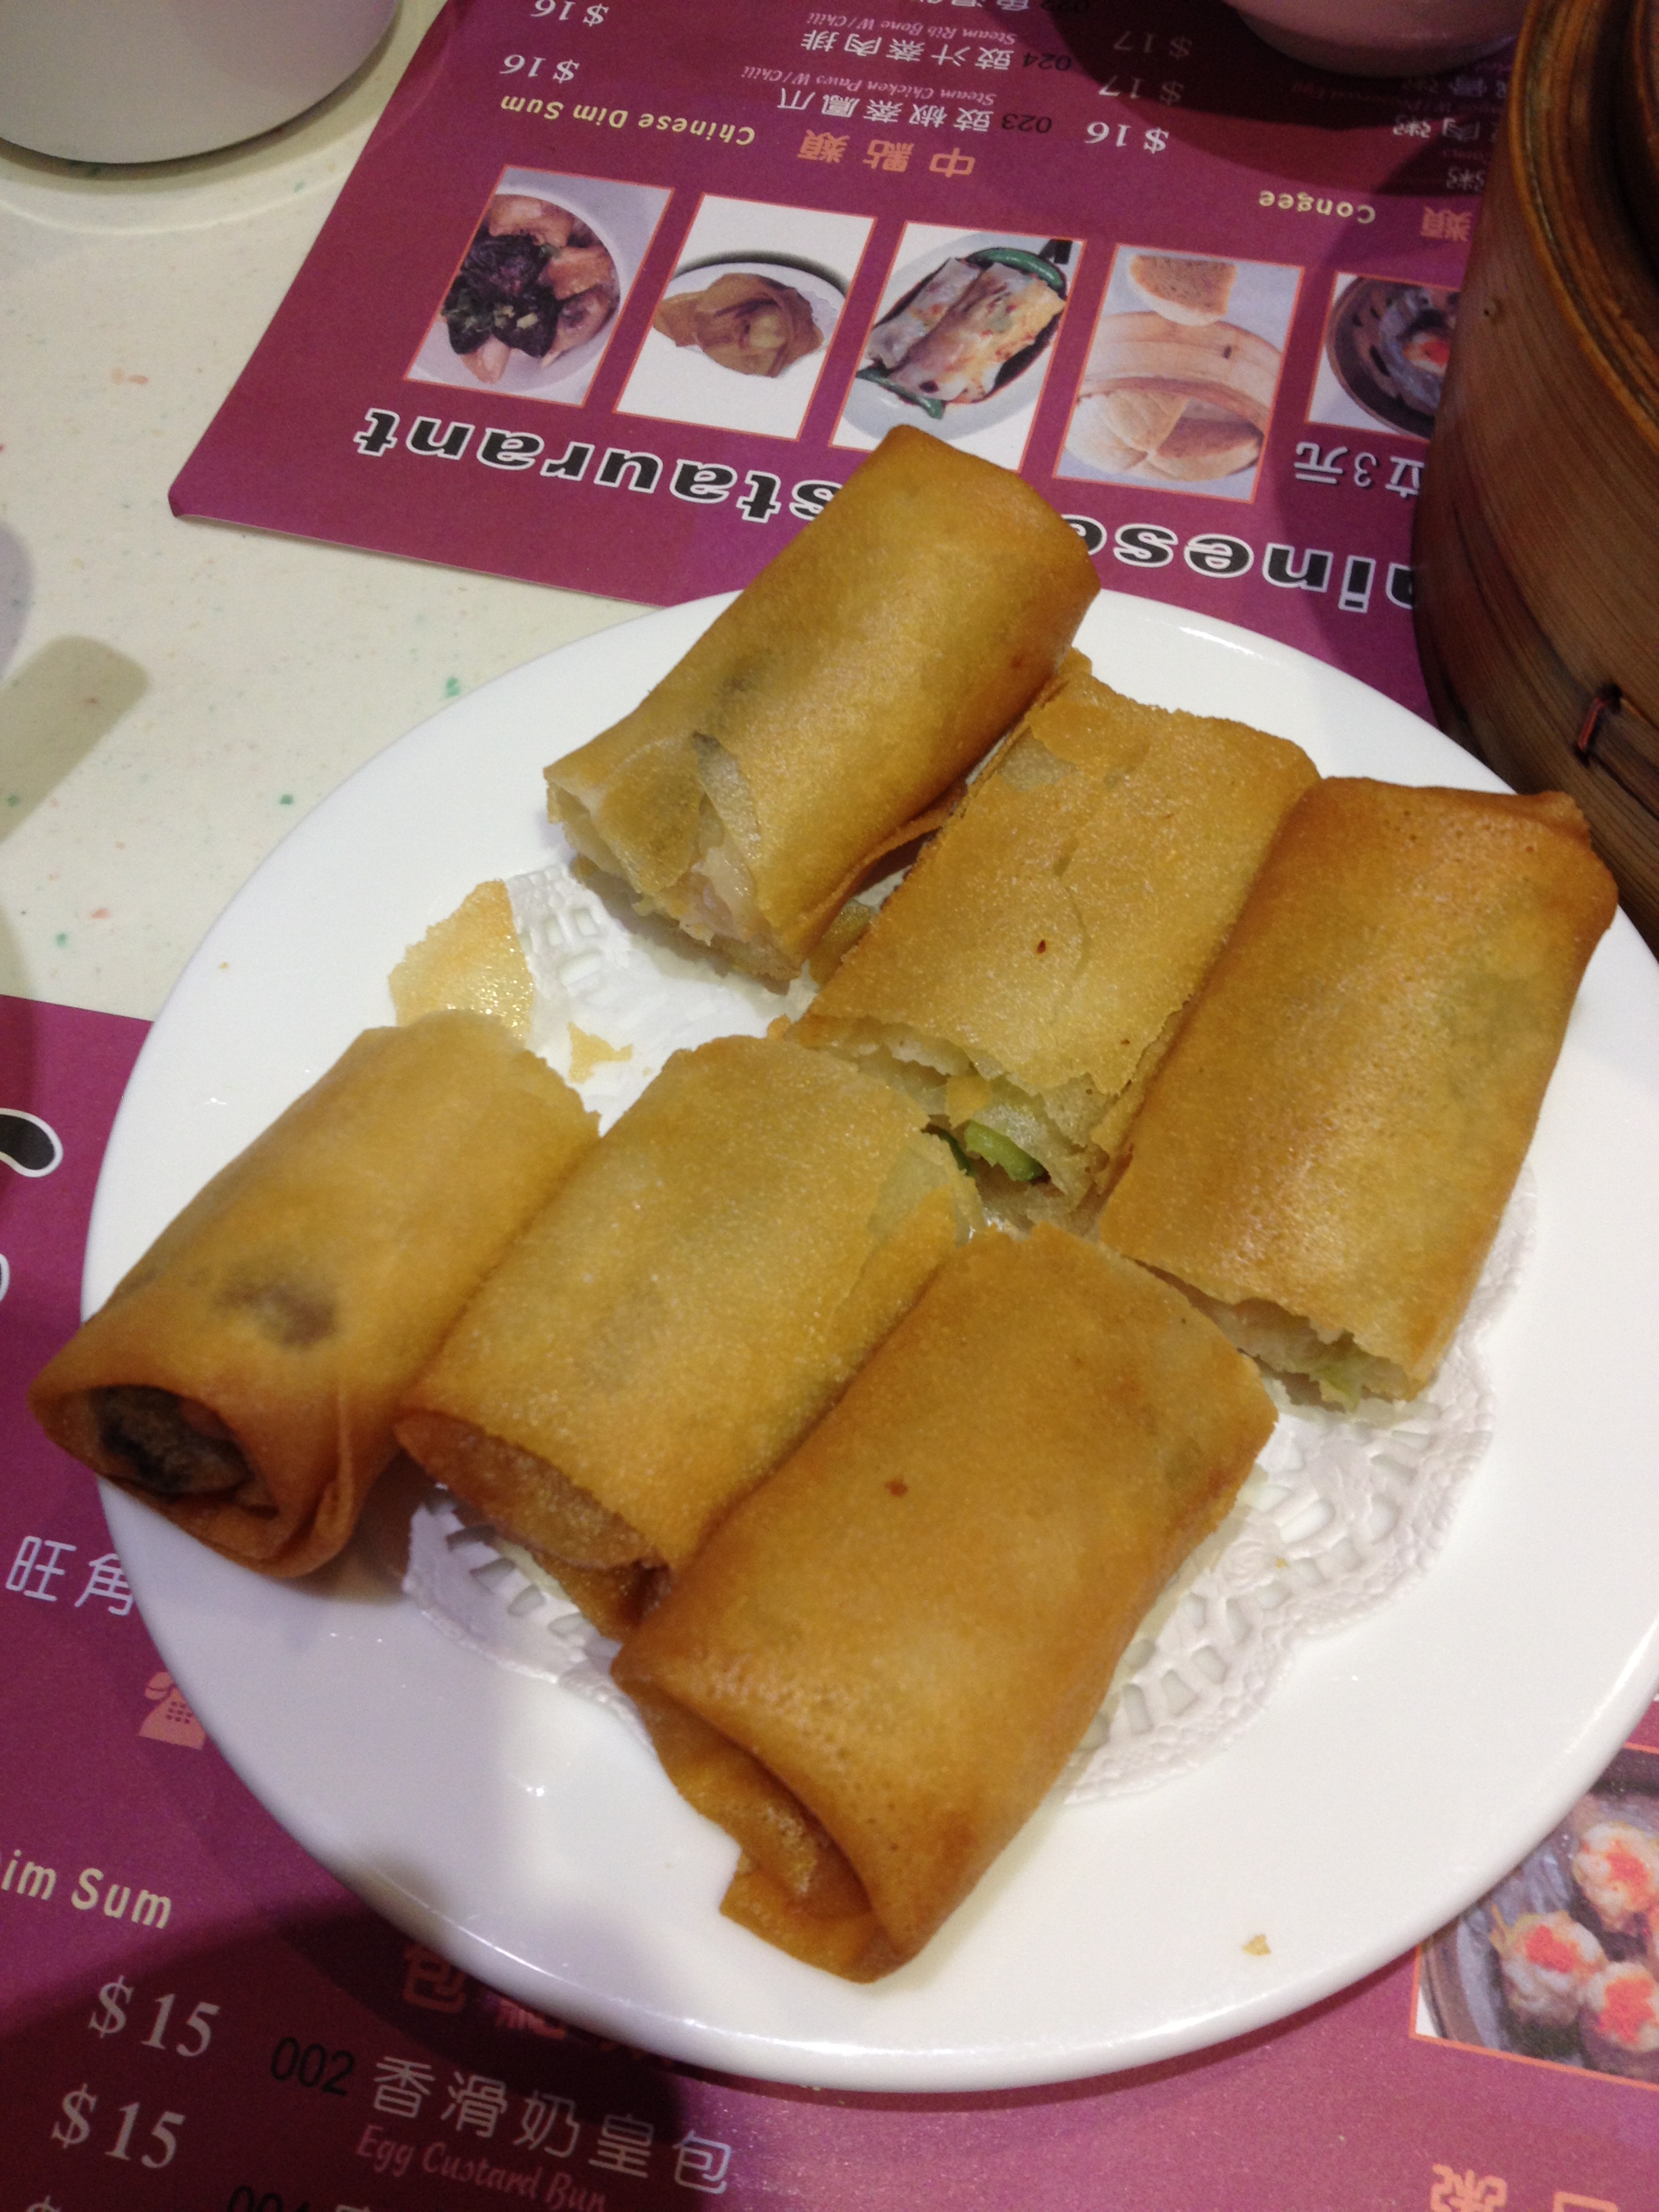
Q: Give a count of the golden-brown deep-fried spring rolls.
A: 6